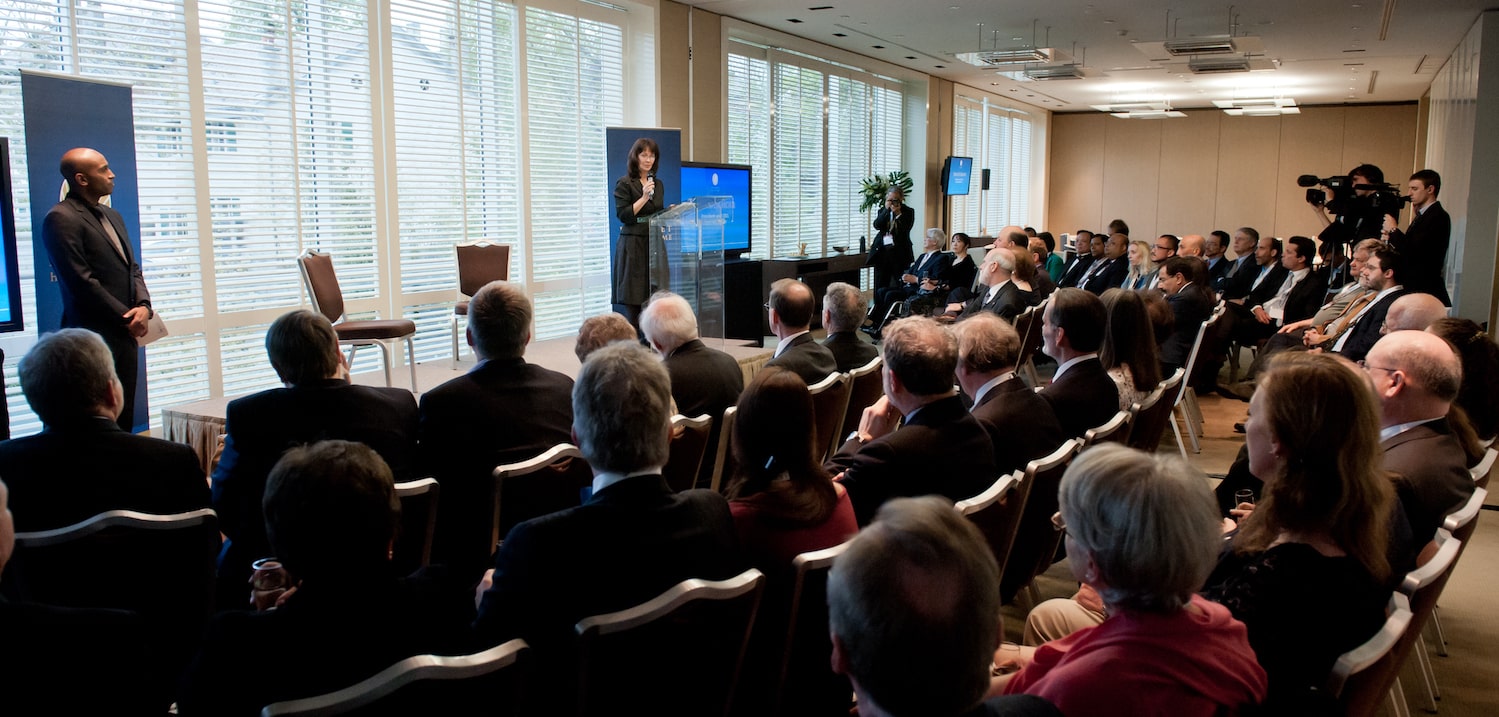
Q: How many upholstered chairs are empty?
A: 2